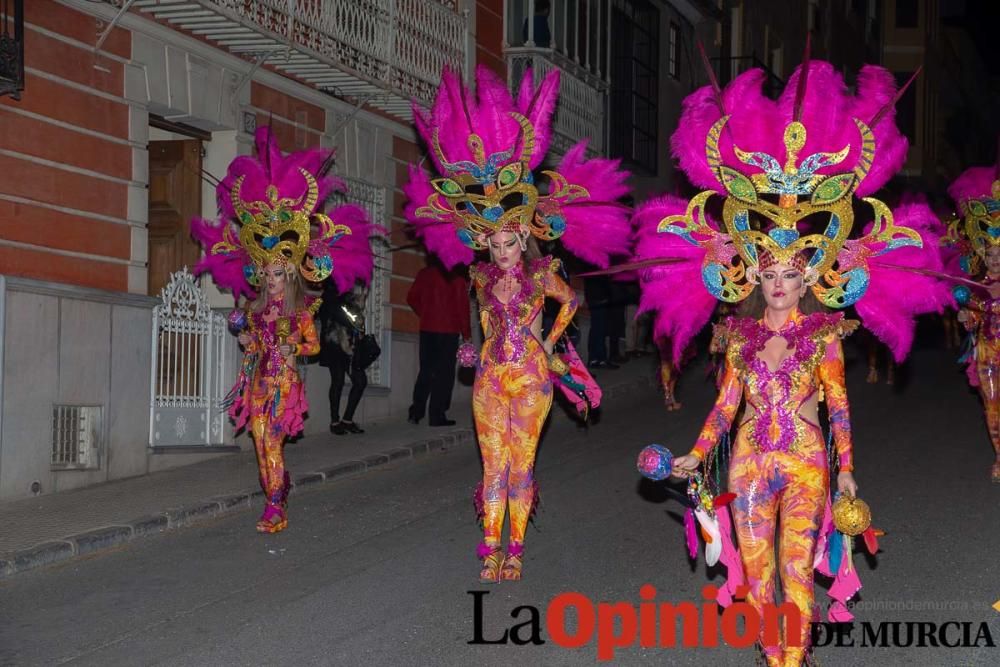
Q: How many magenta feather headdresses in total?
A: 4